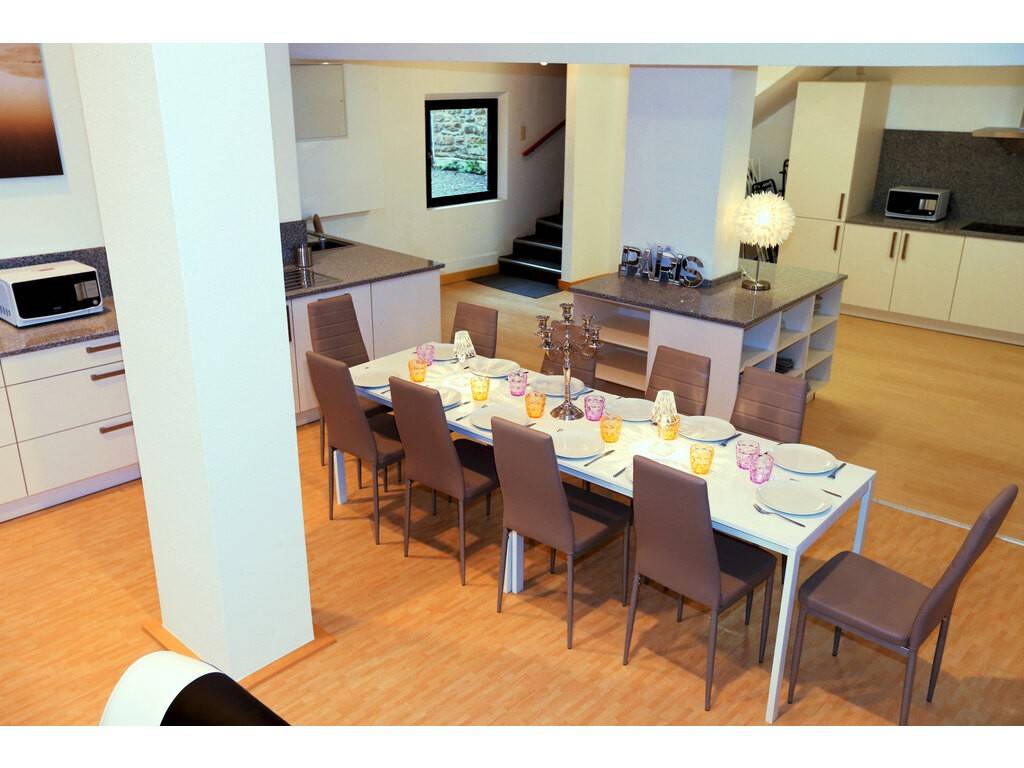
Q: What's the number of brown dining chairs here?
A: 10